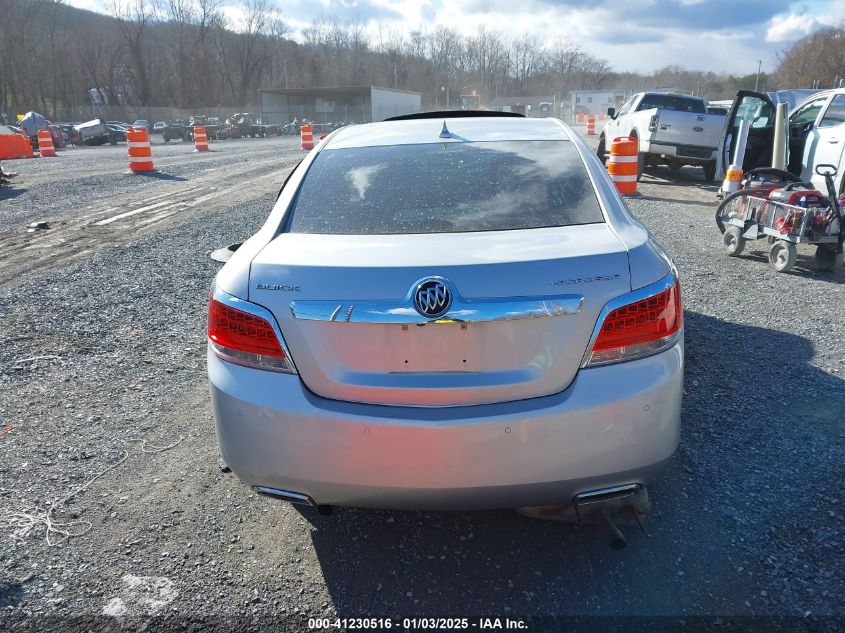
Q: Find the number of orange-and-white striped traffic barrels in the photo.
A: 6